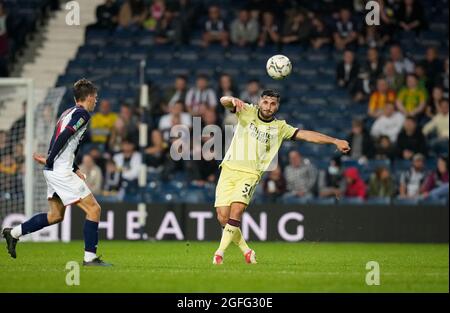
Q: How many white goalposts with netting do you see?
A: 1